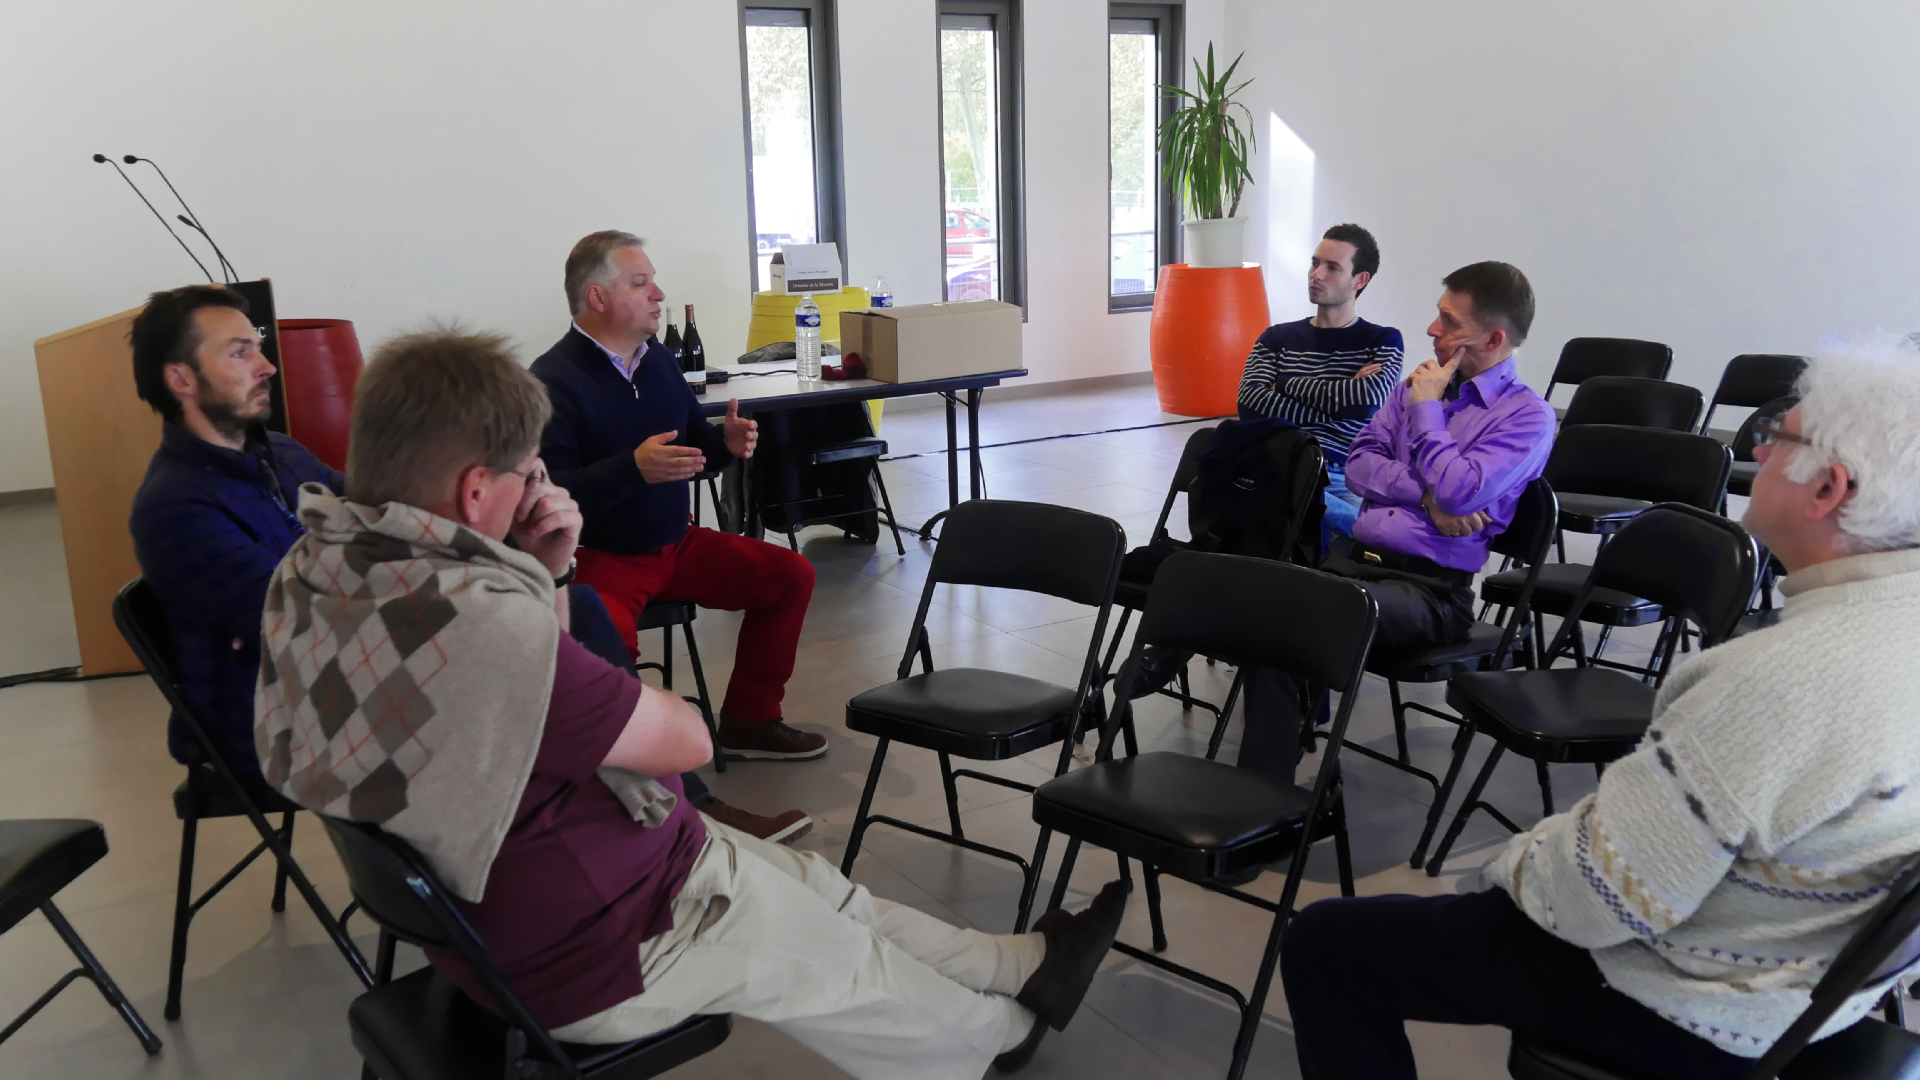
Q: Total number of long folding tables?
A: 1